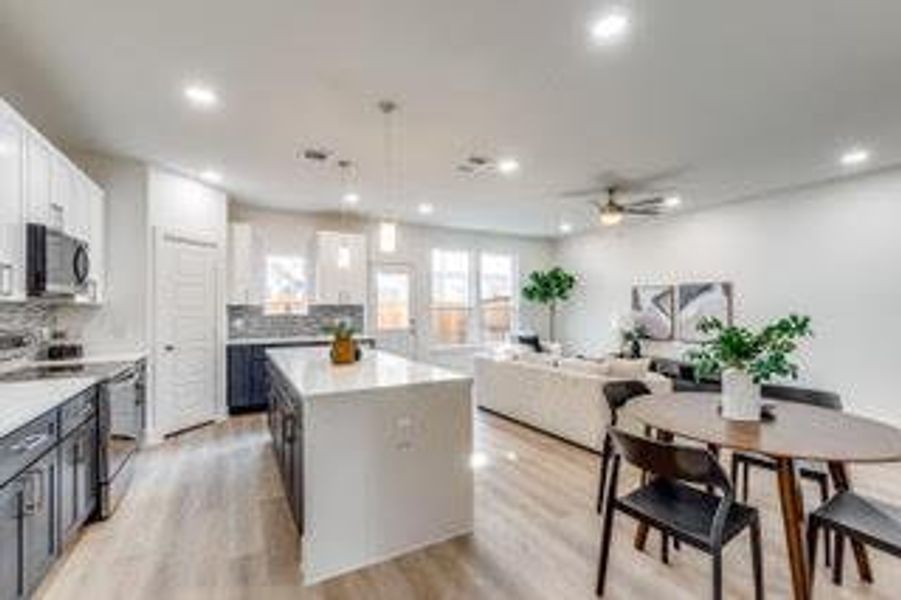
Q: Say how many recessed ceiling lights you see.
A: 9